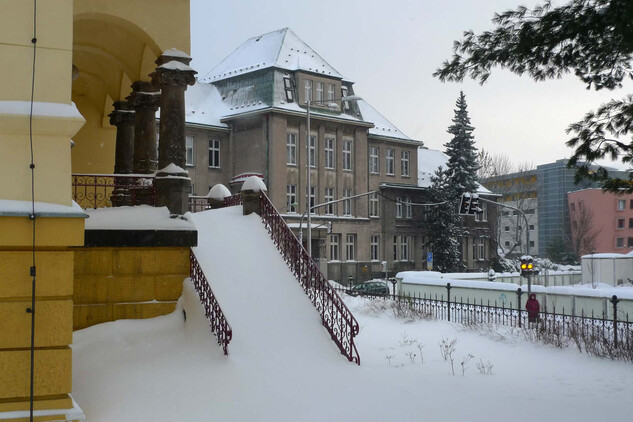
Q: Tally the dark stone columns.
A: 3